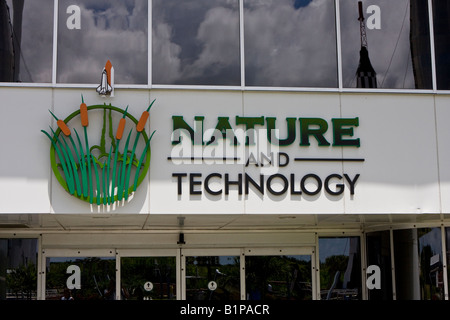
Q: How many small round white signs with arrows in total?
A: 2